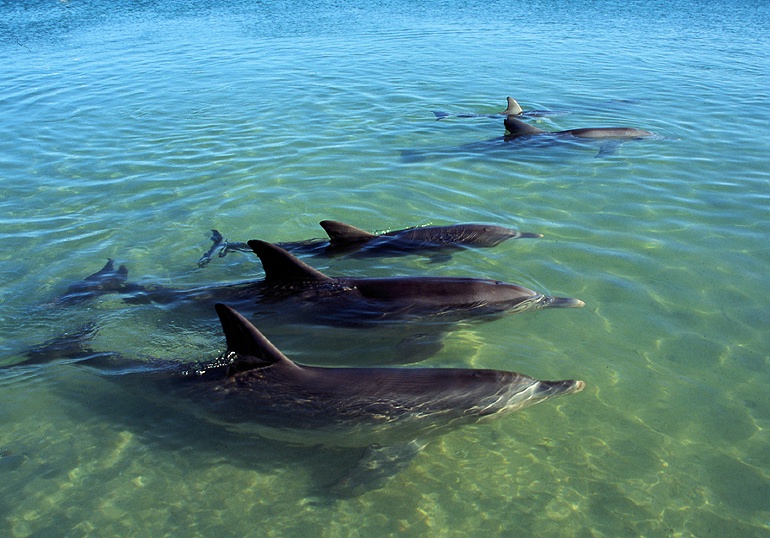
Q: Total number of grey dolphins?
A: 5